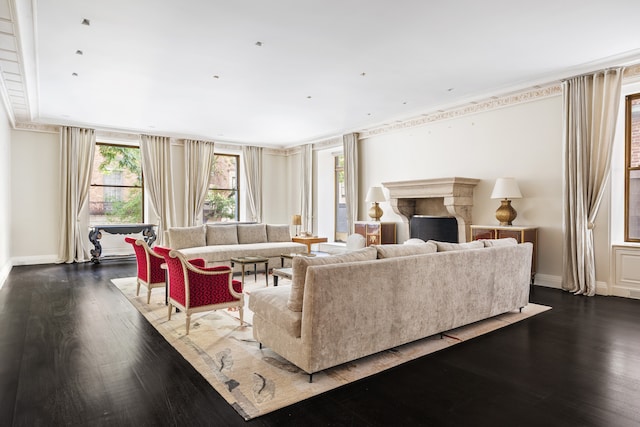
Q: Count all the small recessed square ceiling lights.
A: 10